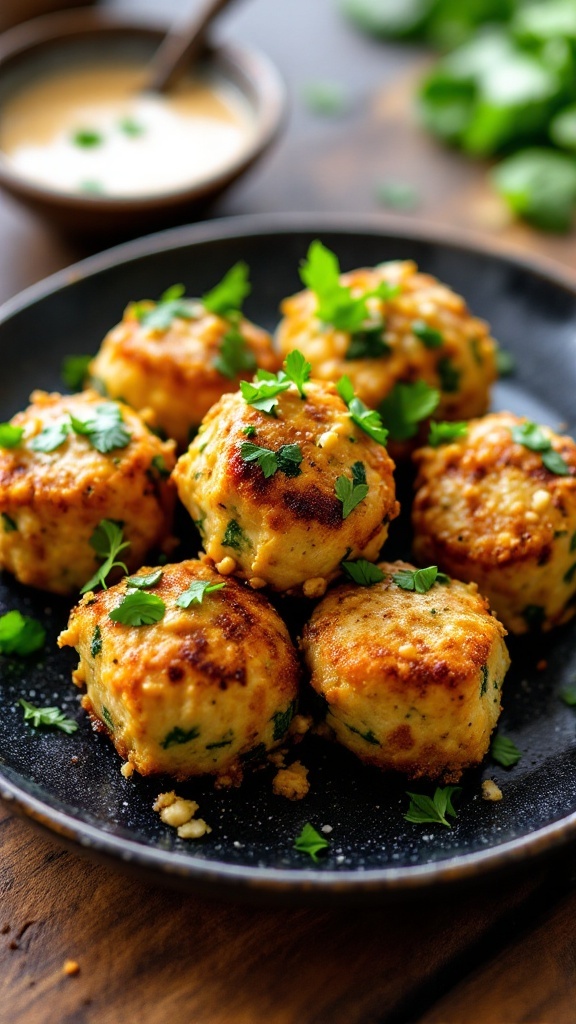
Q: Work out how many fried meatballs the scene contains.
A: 7